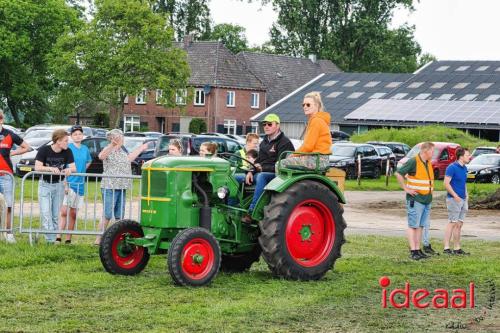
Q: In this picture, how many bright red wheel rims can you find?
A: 3